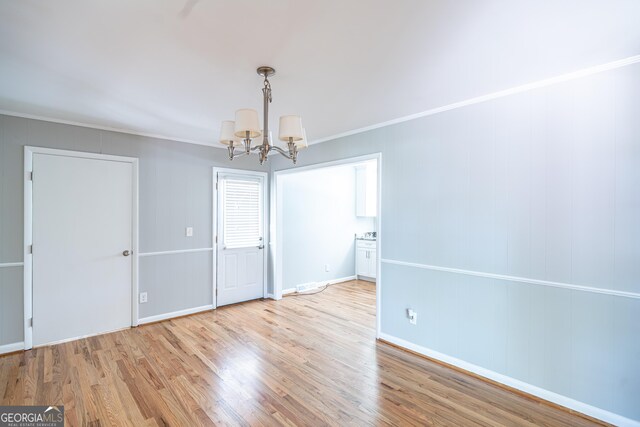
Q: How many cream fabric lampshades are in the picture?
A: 5